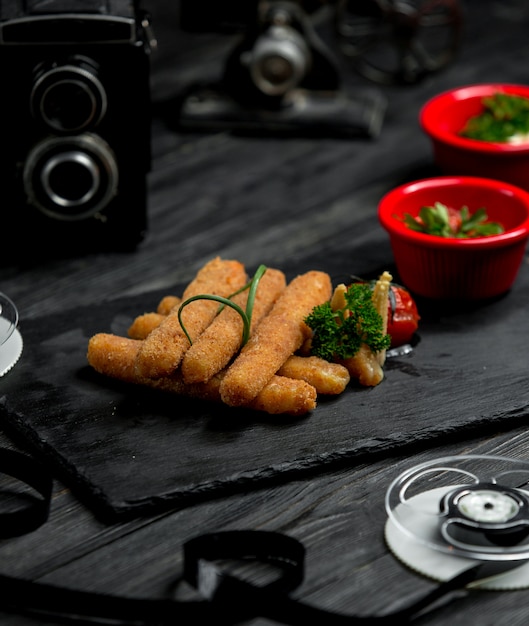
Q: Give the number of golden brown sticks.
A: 6